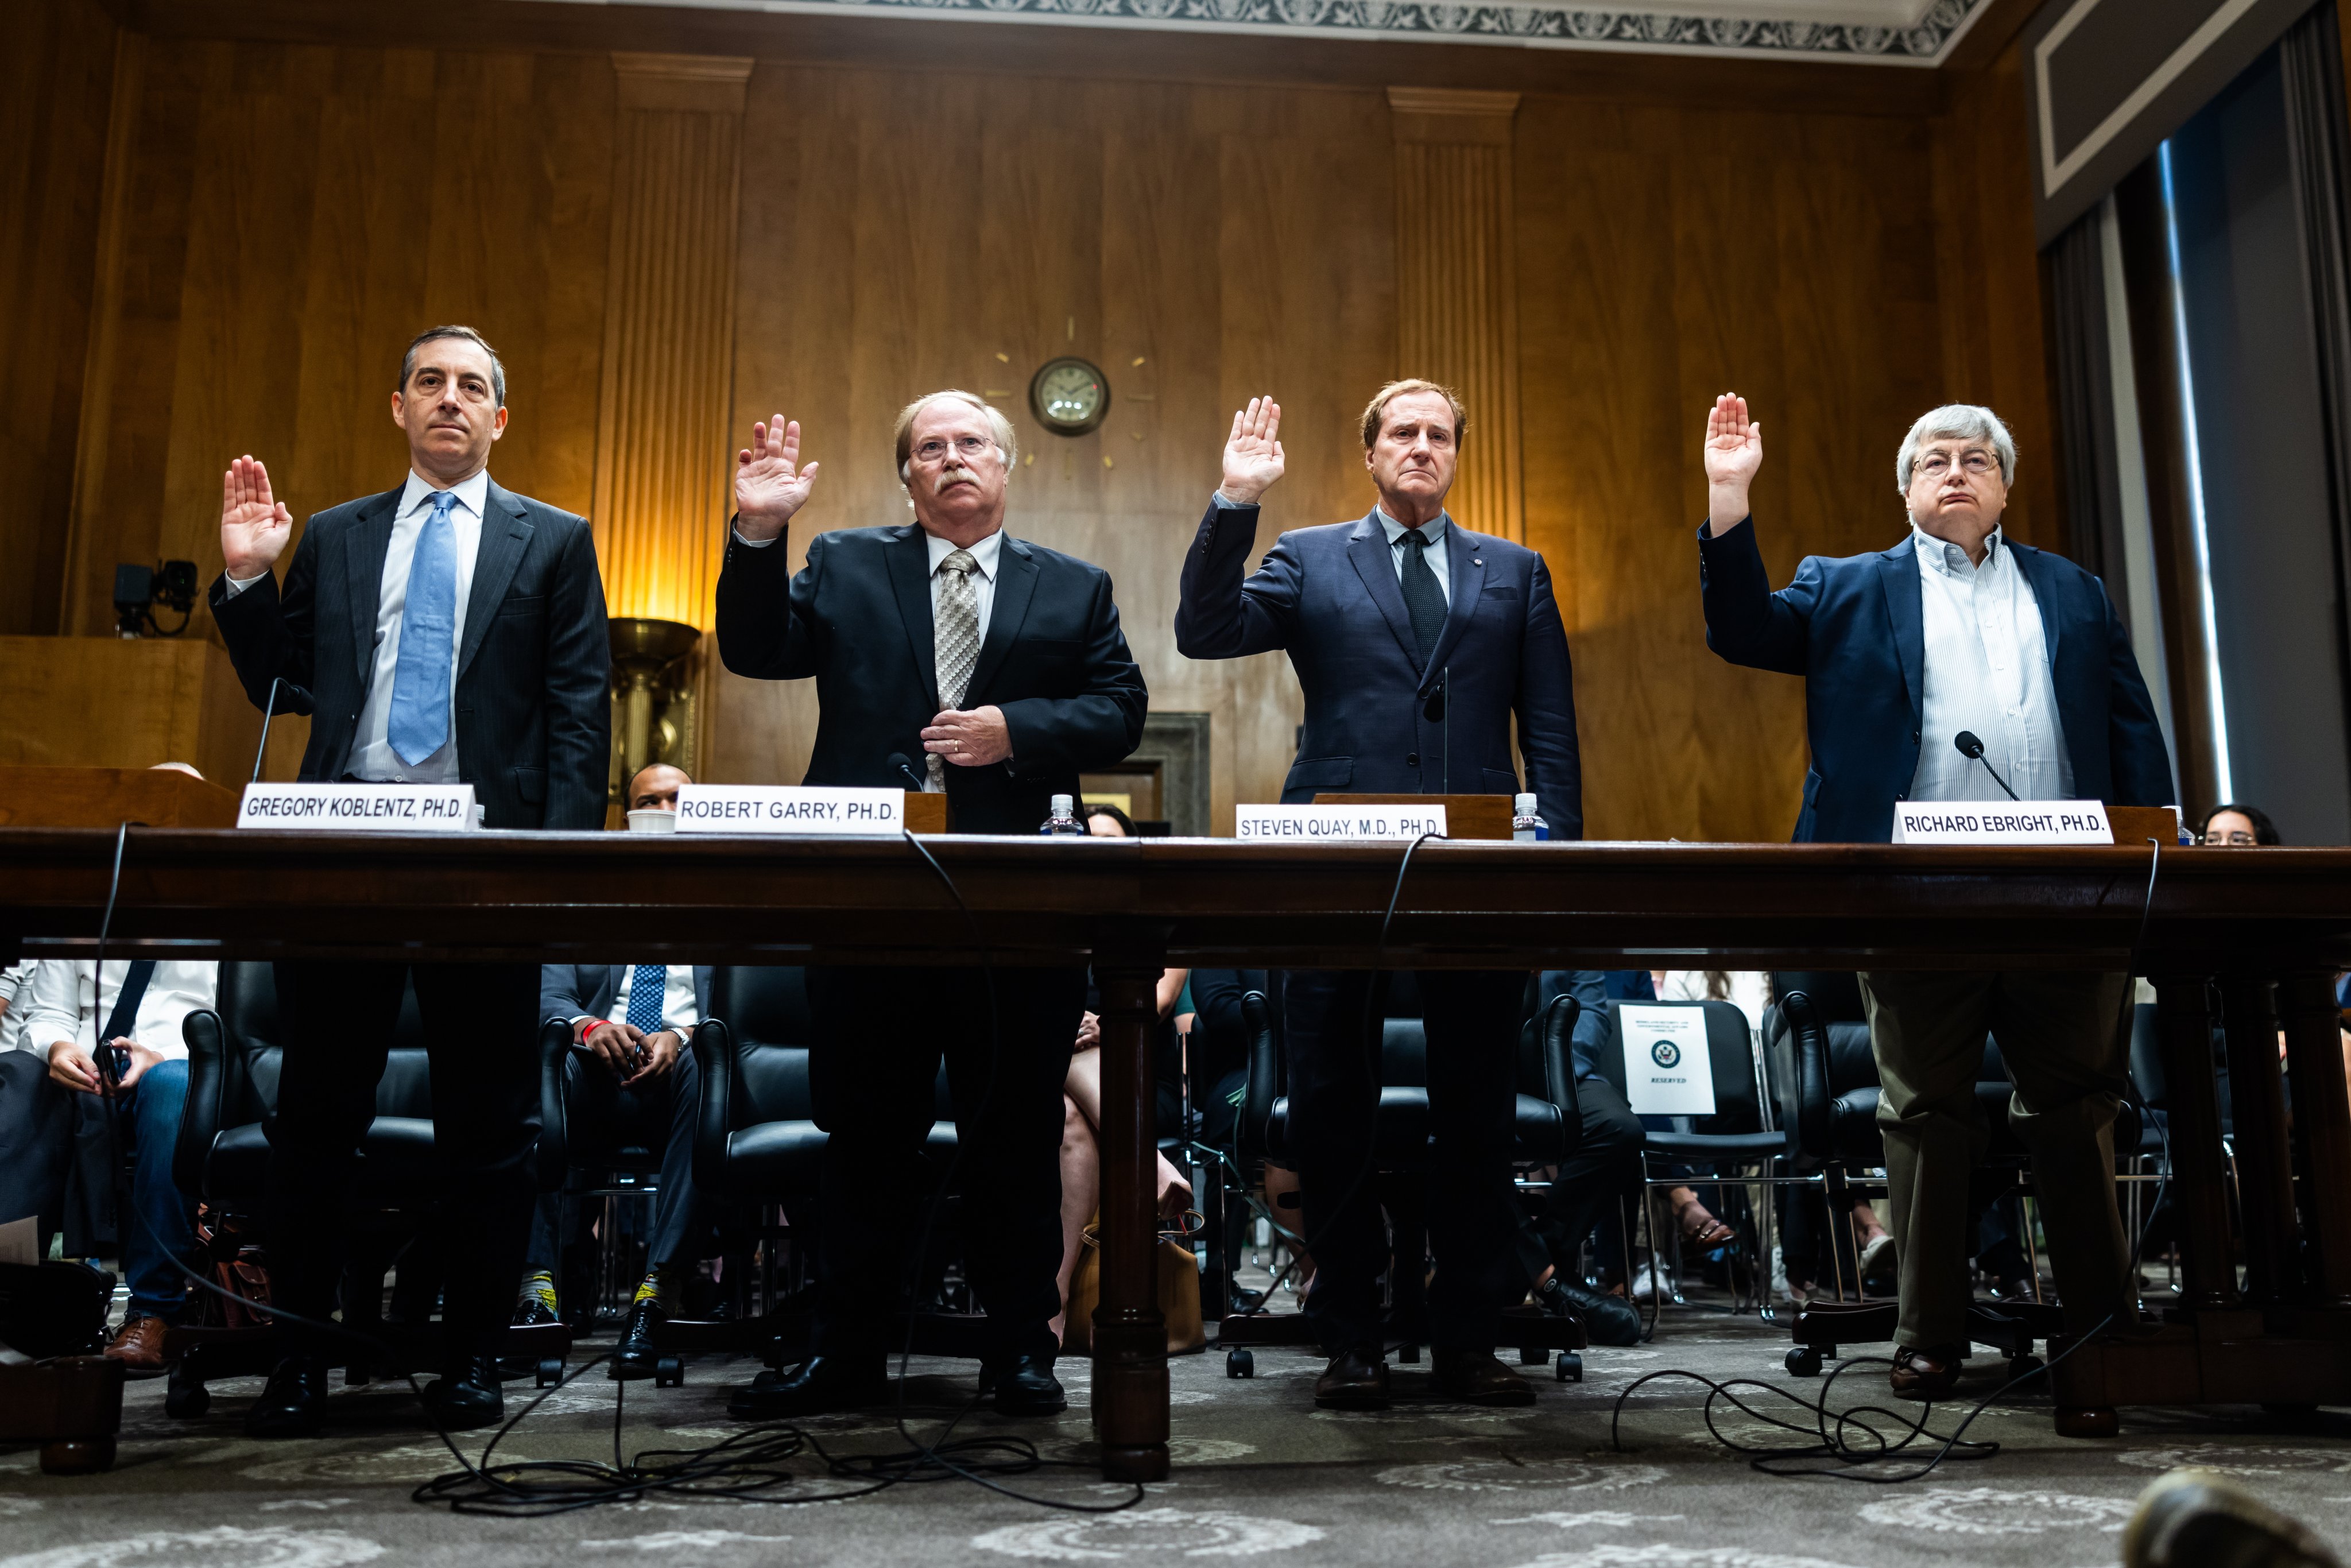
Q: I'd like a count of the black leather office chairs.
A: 4